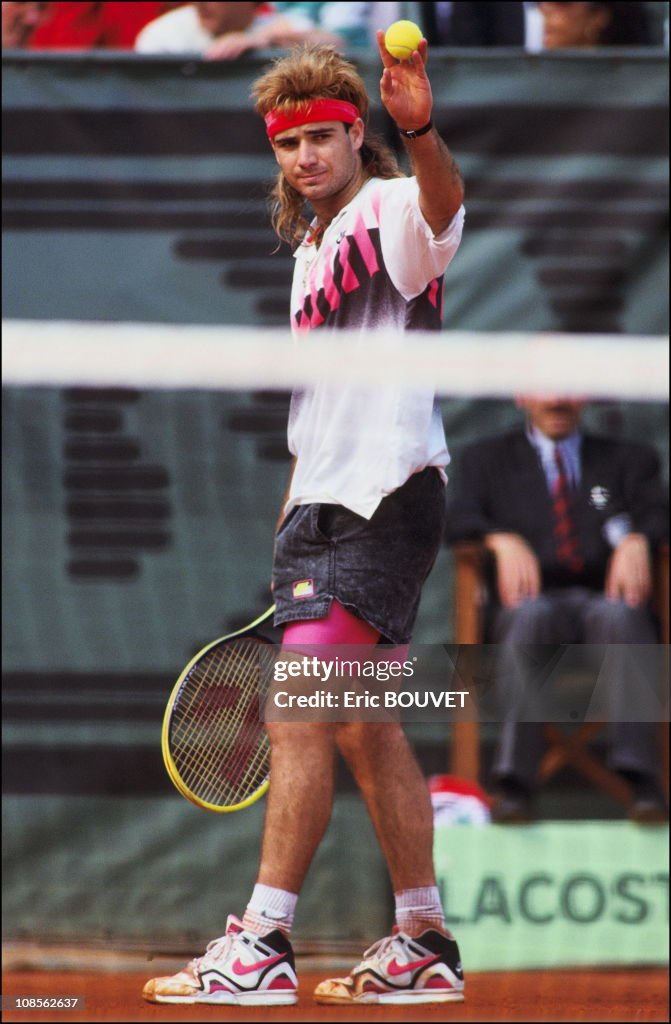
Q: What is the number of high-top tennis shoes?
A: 2